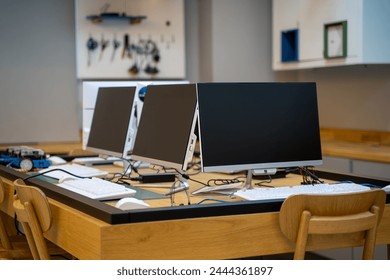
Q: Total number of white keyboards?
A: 3